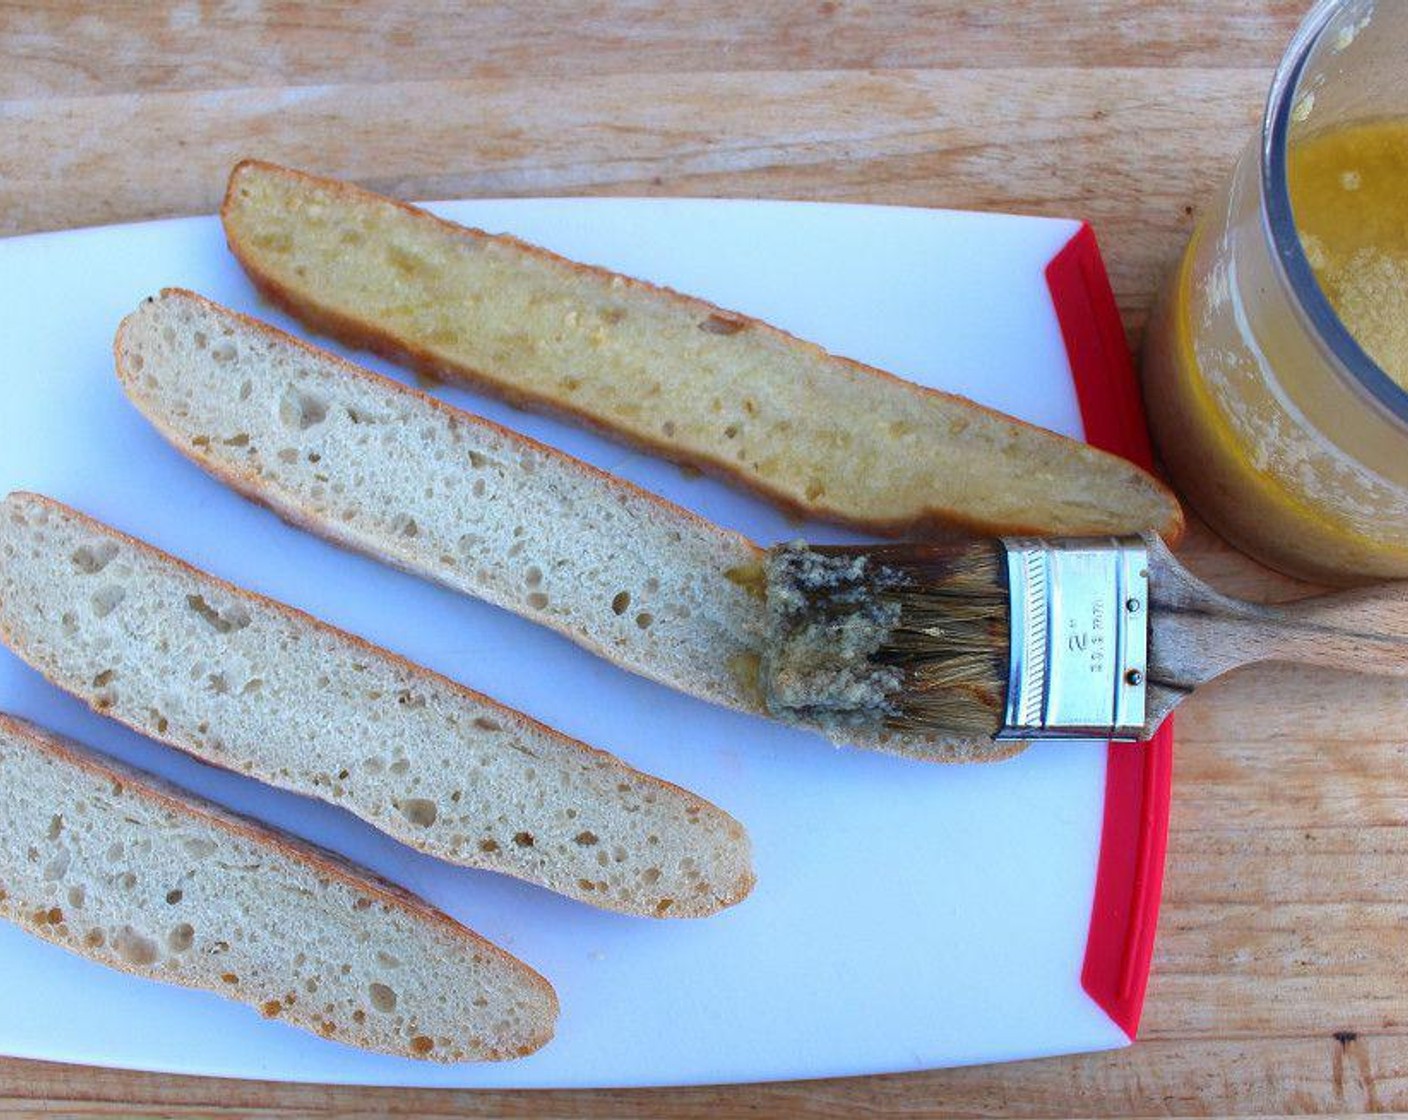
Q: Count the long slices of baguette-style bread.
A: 4